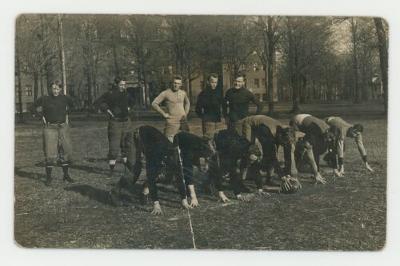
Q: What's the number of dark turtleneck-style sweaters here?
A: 4